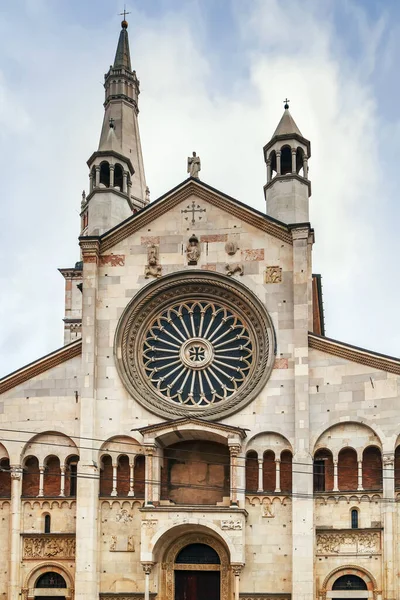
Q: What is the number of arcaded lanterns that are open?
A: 2